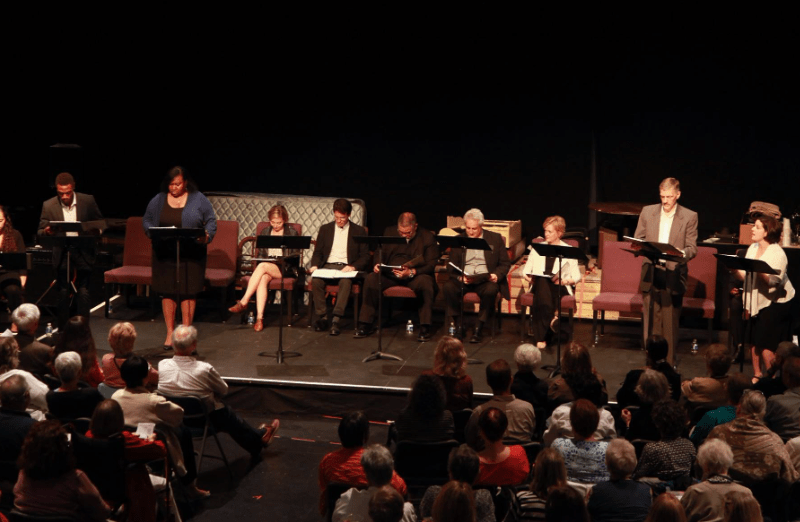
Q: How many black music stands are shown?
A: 9